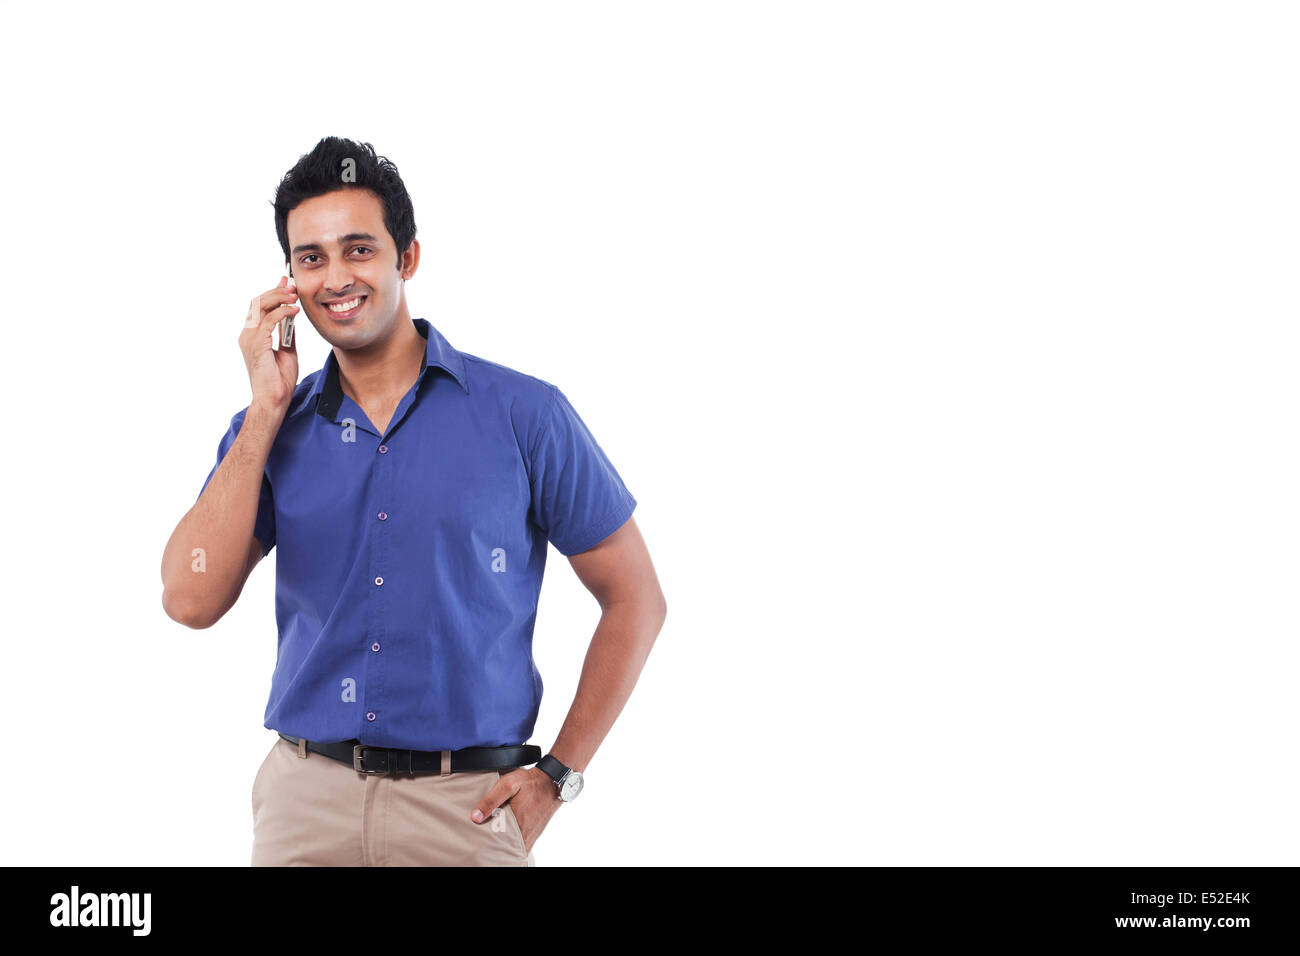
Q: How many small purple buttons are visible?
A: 5